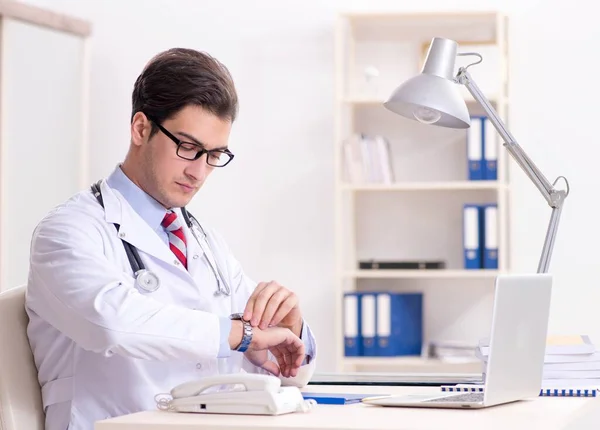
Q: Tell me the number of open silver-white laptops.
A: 1